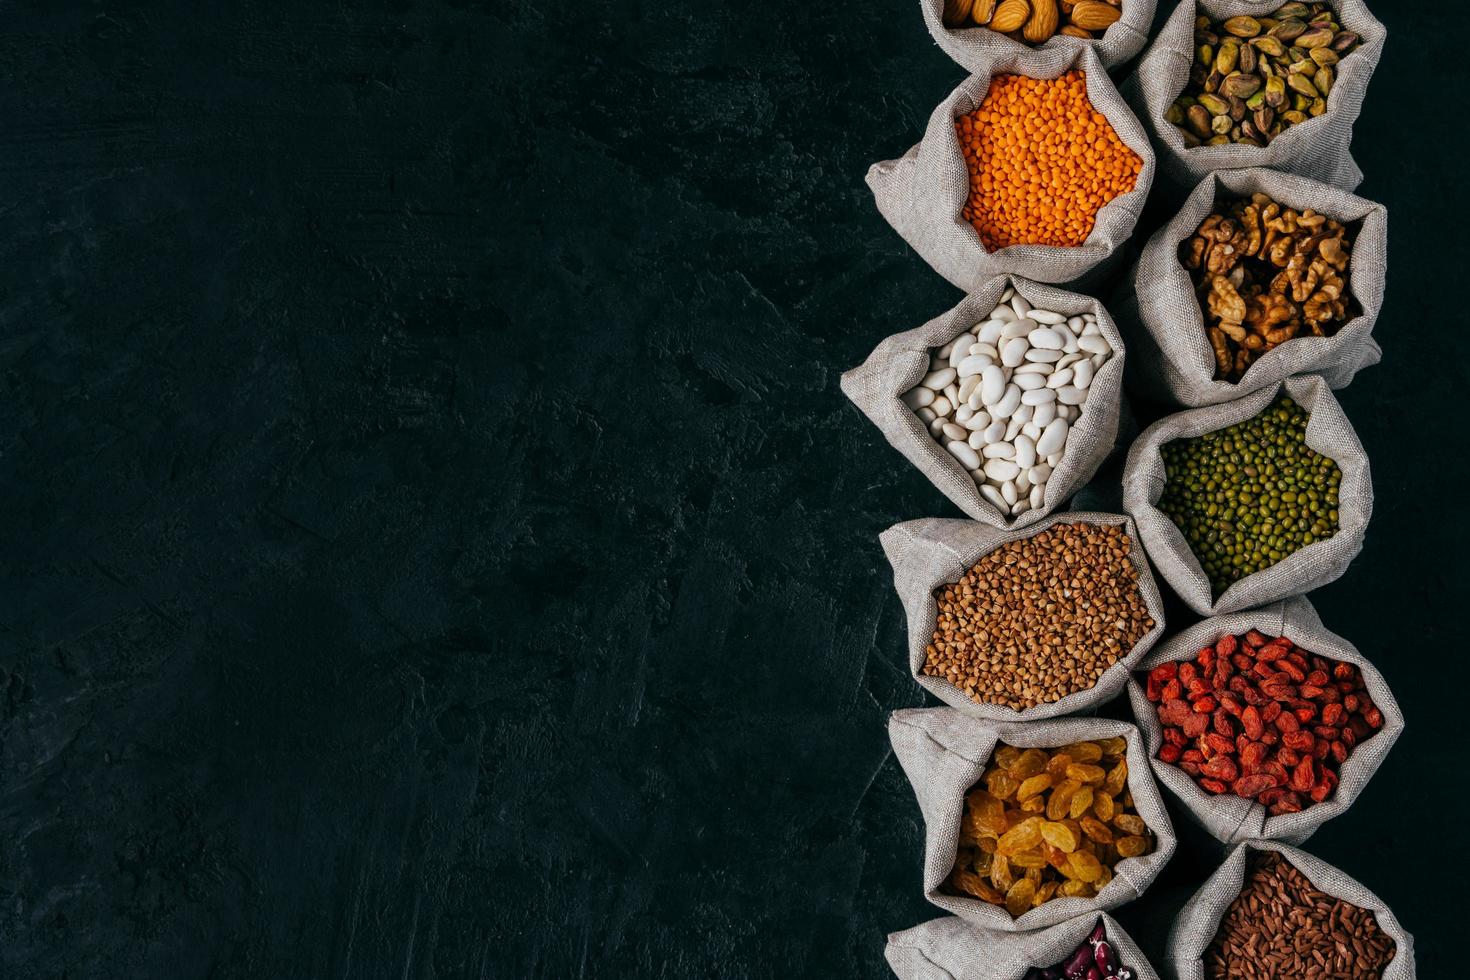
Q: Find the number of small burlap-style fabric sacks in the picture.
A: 11